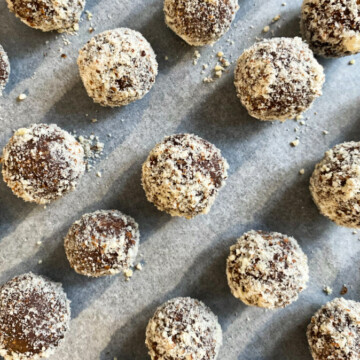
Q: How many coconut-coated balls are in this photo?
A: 14